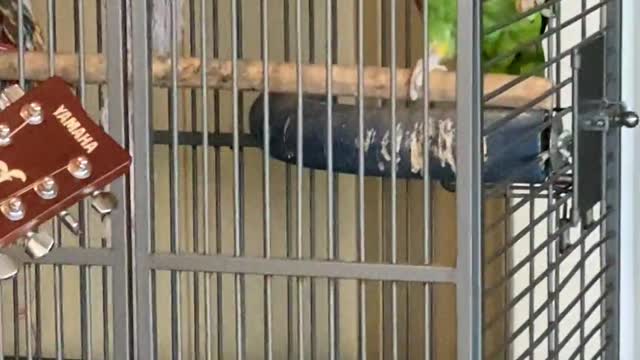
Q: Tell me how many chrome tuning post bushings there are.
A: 5